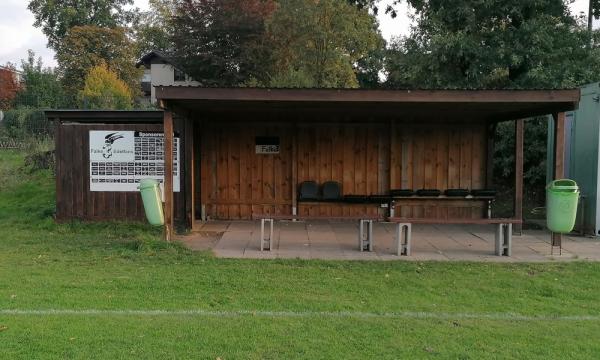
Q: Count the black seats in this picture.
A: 8